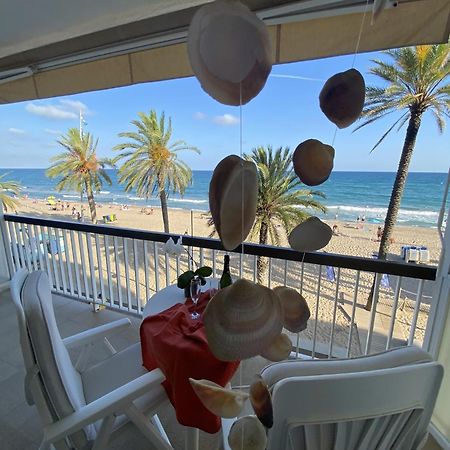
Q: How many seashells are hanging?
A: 11